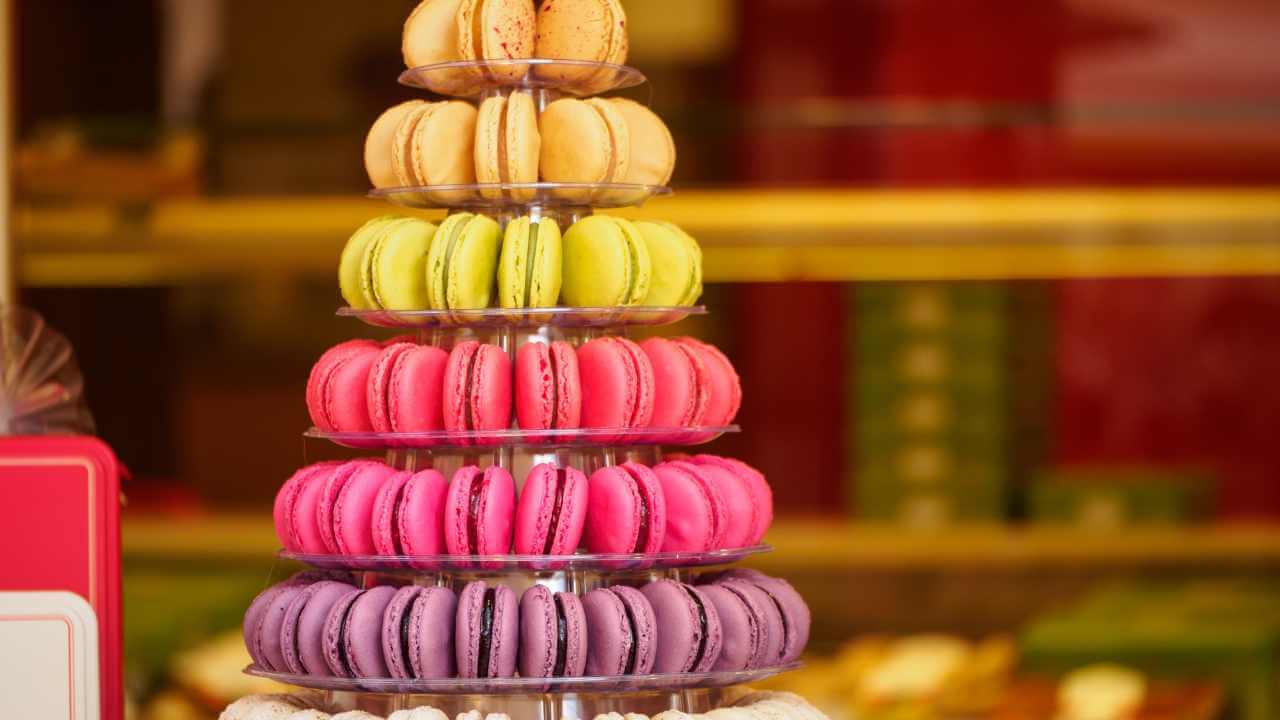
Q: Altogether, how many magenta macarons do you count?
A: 8